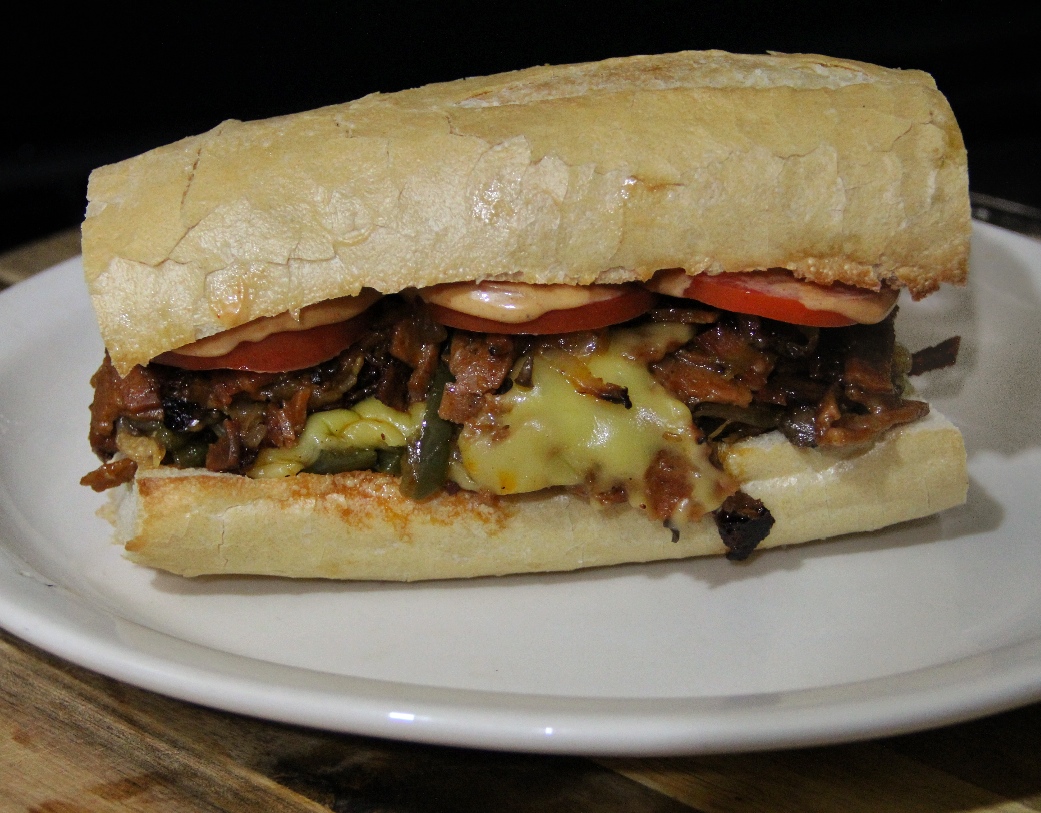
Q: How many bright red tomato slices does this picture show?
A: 3